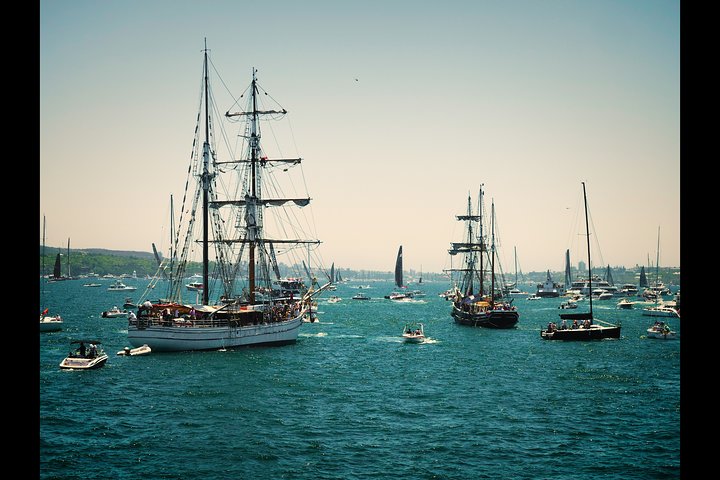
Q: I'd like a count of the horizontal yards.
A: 8